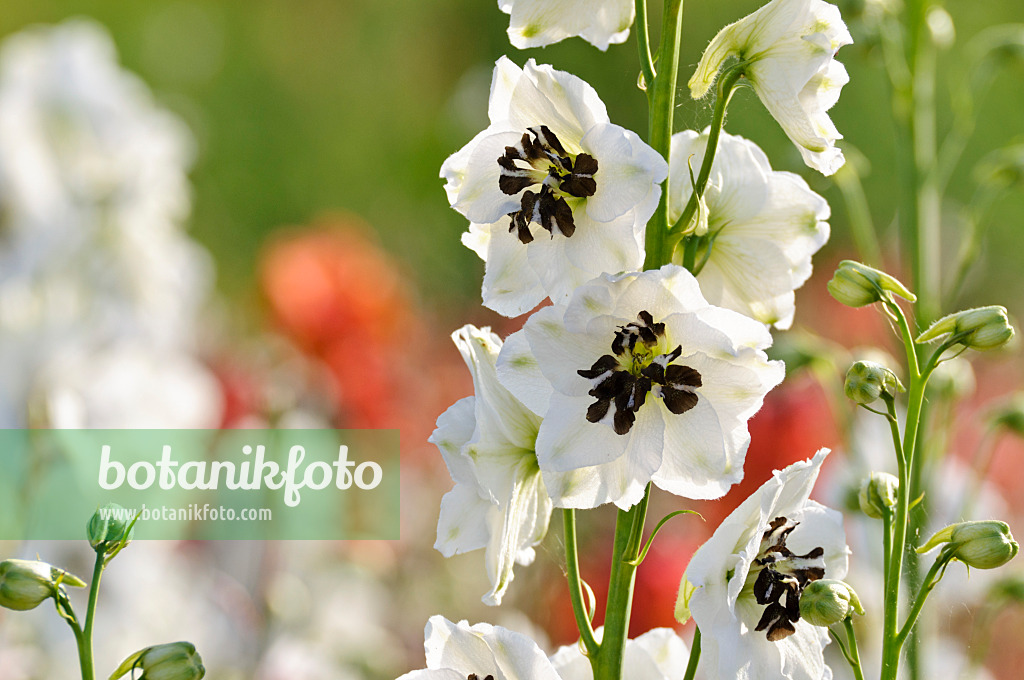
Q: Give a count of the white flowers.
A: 9